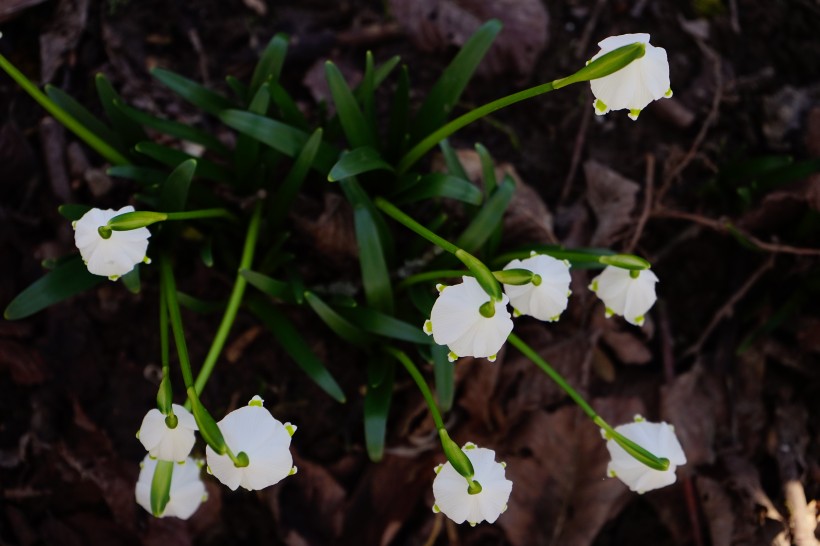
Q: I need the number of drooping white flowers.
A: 10